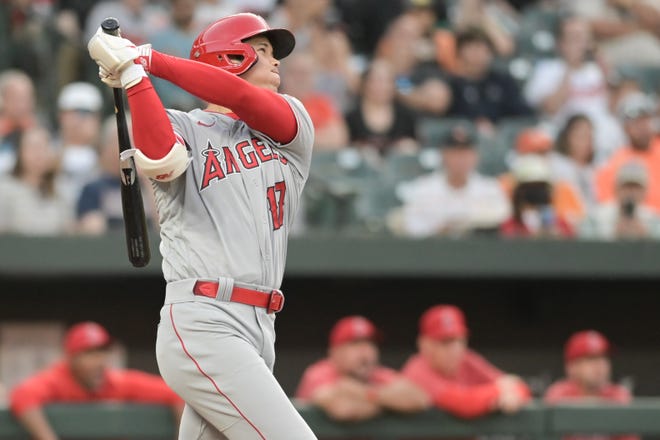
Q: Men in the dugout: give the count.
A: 4